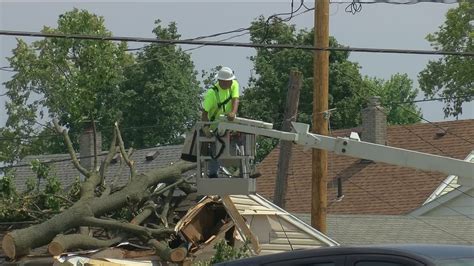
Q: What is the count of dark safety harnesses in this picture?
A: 1